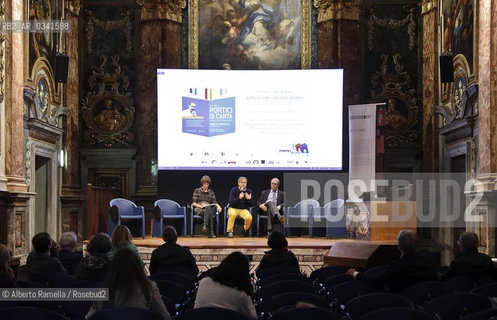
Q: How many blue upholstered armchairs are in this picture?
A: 7